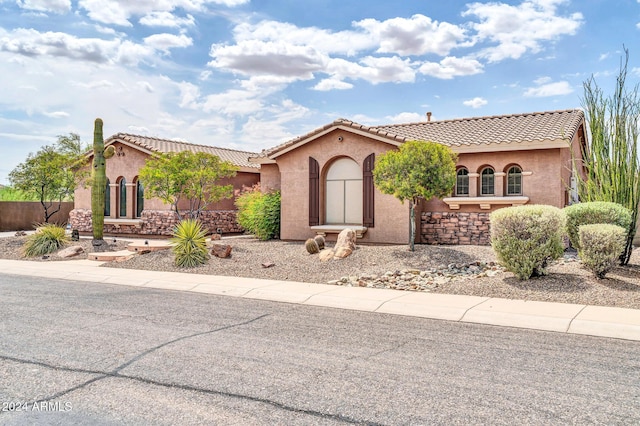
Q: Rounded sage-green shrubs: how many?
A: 3